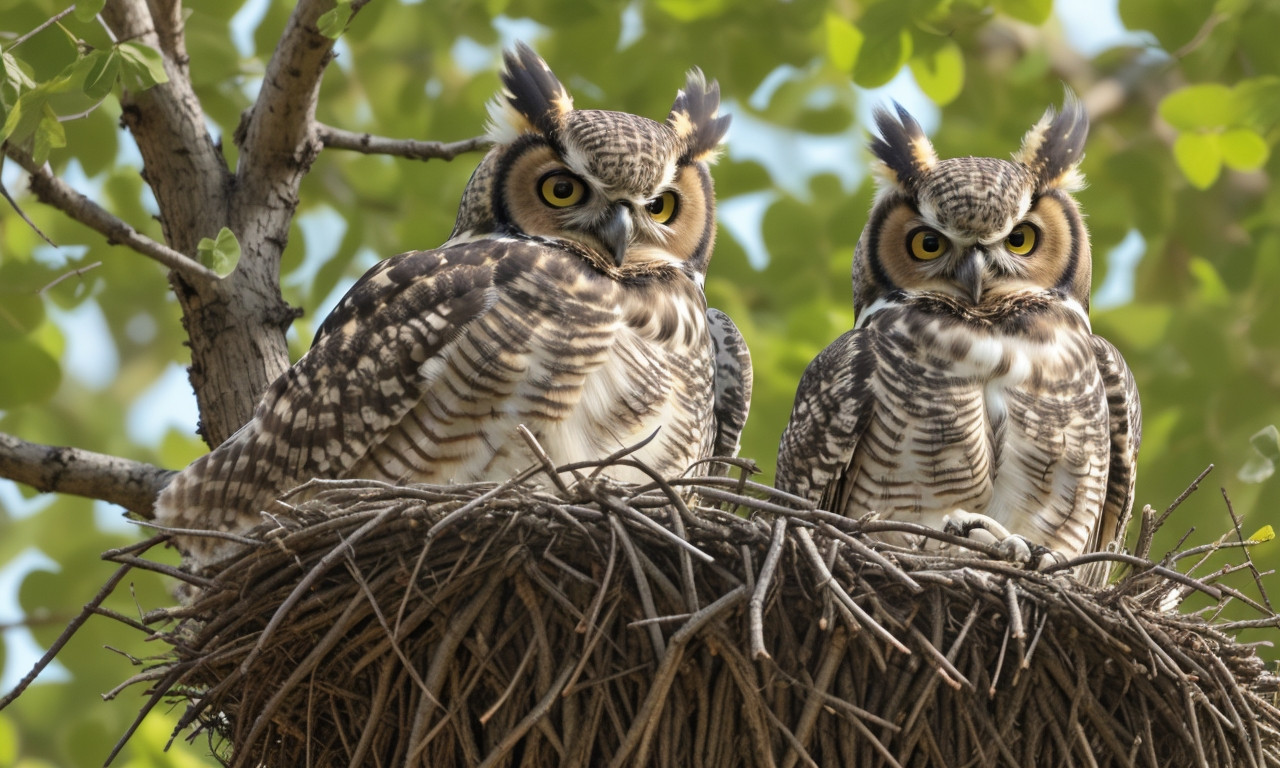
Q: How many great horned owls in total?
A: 2